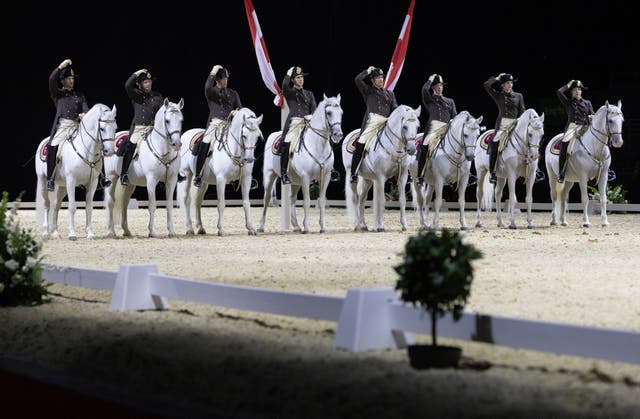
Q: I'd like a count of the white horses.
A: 8